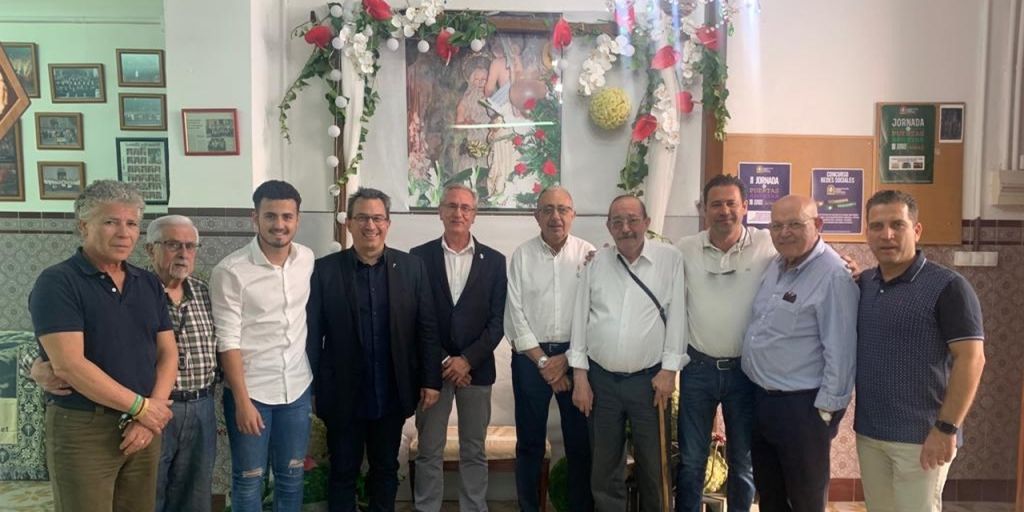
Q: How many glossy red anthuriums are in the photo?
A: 9